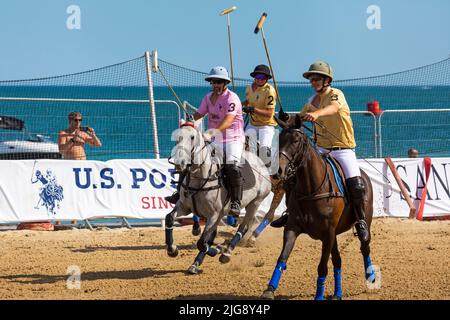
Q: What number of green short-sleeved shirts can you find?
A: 0